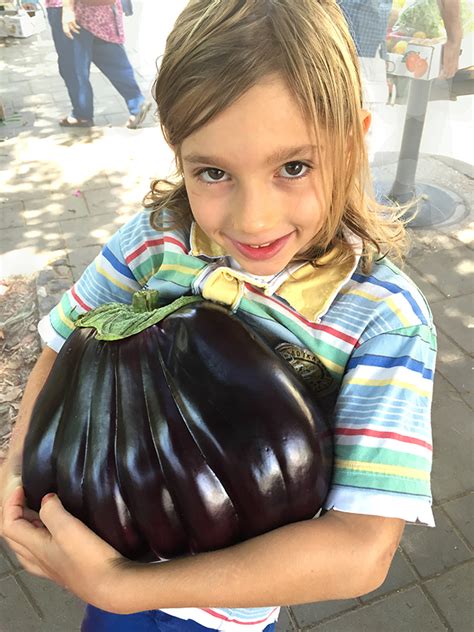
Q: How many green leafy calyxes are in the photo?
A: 1